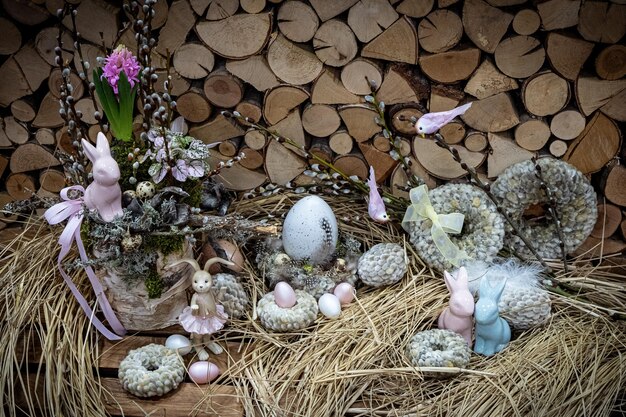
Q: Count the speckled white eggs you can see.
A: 1